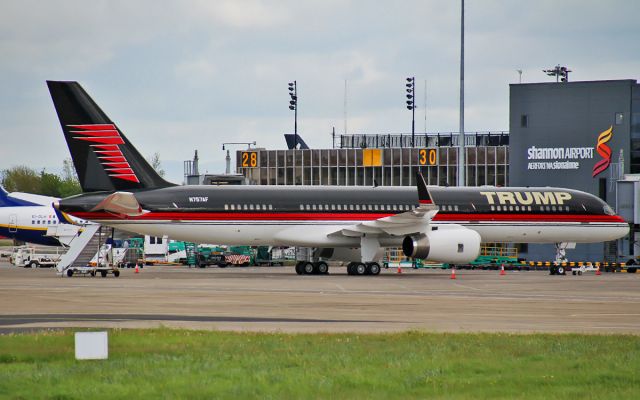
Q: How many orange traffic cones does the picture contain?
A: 5